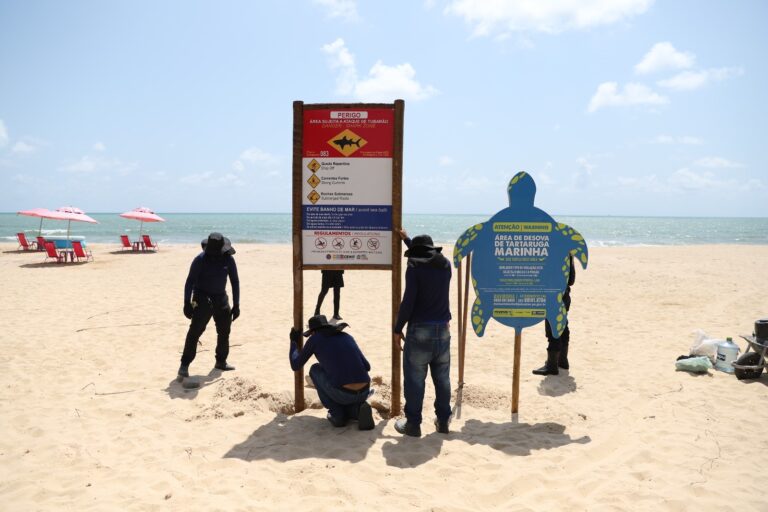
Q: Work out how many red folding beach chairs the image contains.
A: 6